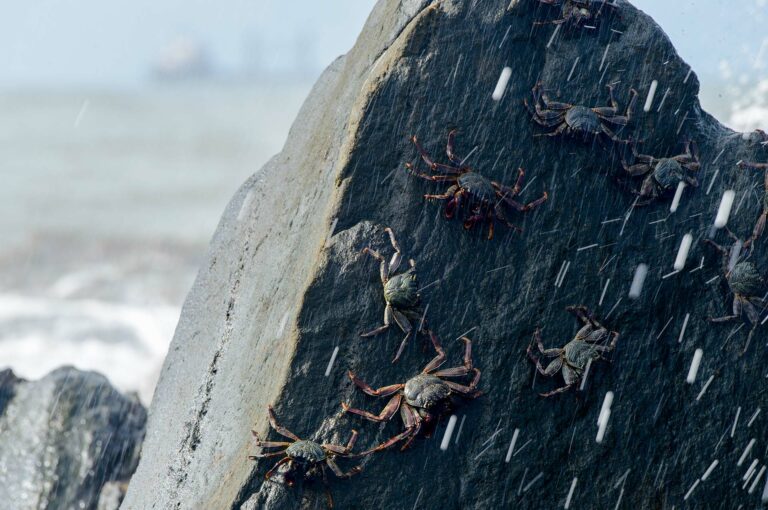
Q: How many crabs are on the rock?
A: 10